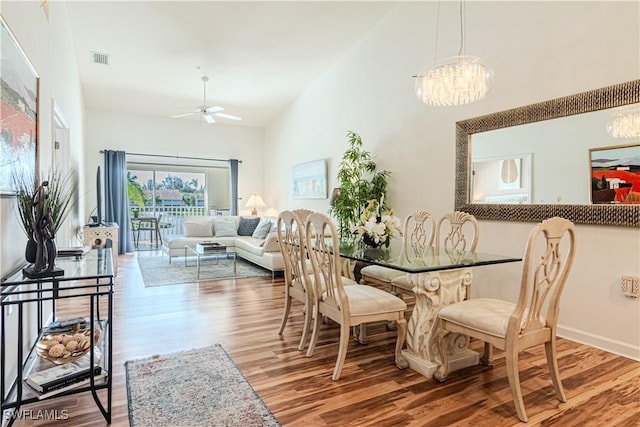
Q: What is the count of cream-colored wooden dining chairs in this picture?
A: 6